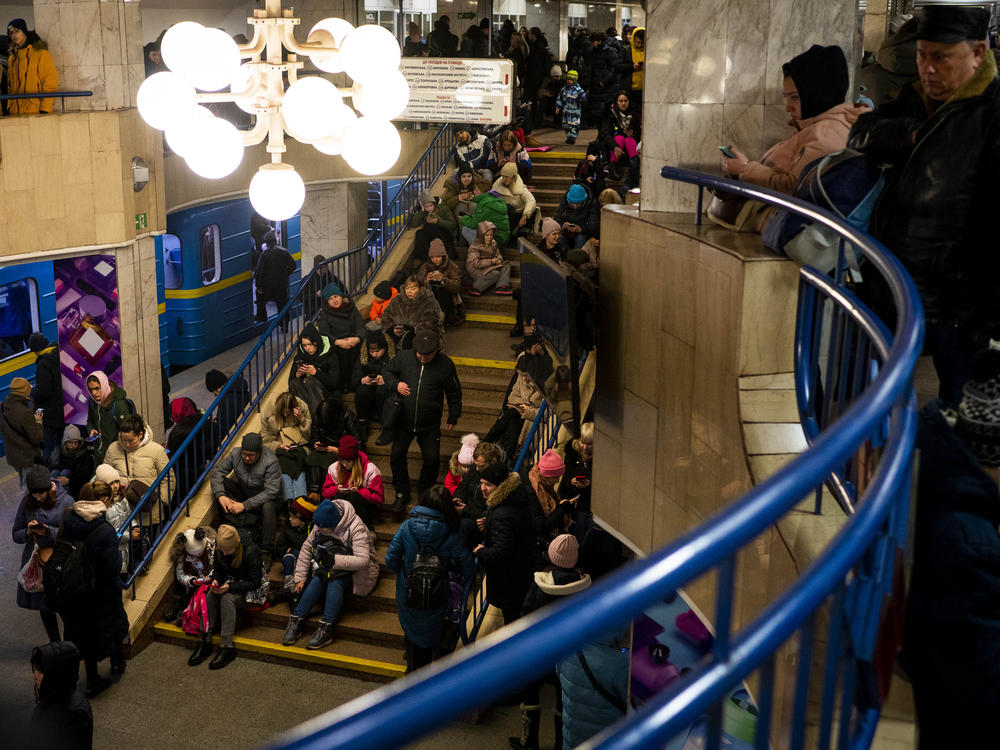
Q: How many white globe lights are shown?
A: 13